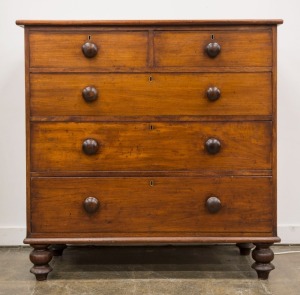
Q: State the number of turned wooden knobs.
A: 8